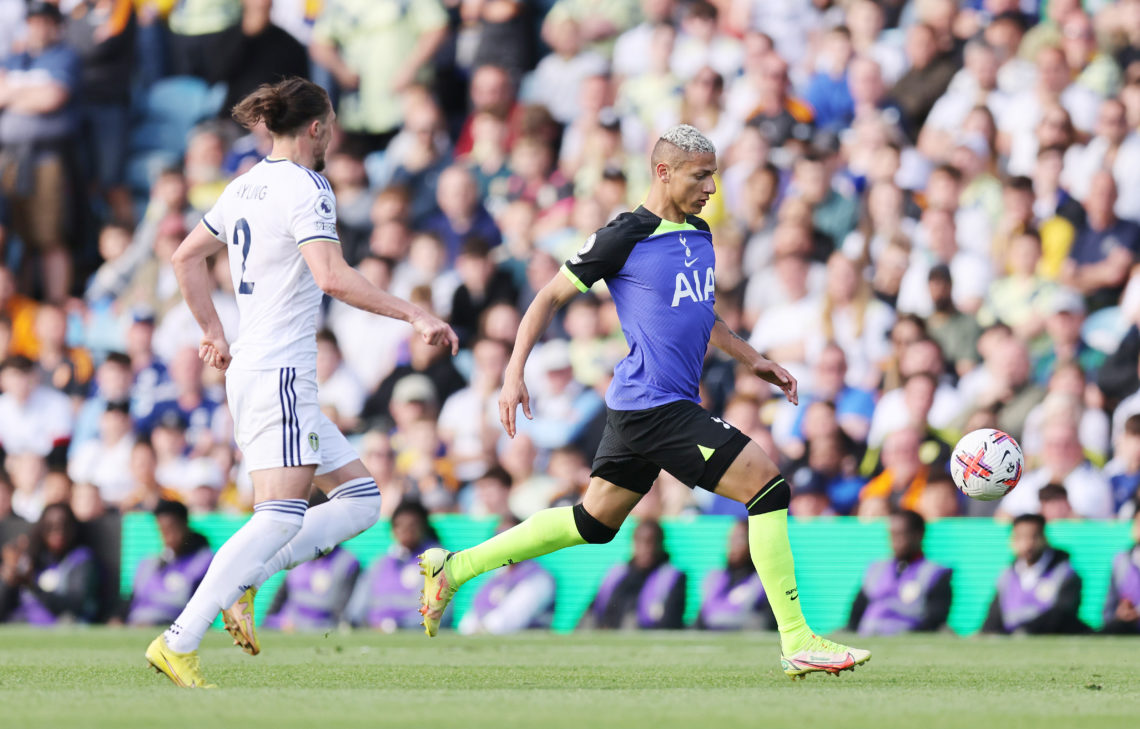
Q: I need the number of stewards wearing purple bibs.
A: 10